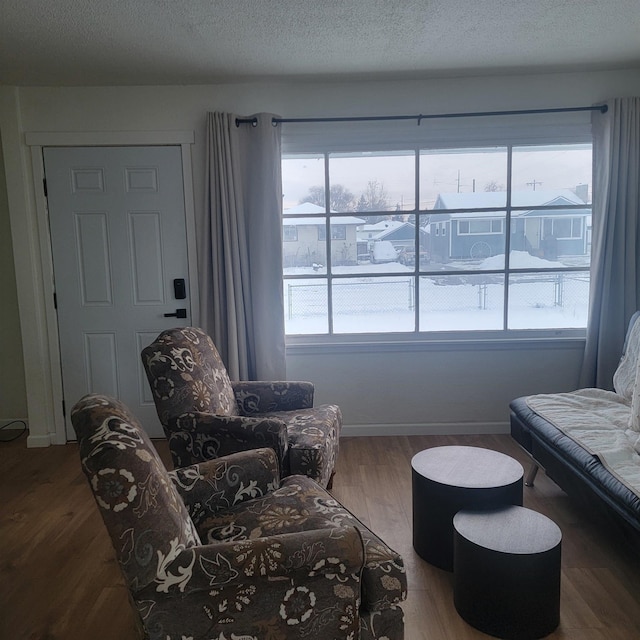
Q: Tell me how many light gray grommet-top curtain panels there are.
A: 2